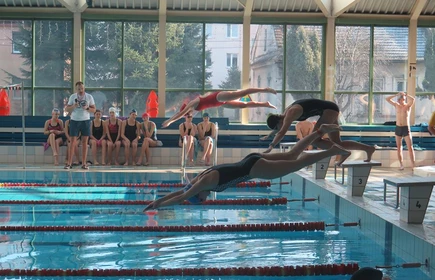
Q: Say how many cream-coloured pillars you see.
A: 5